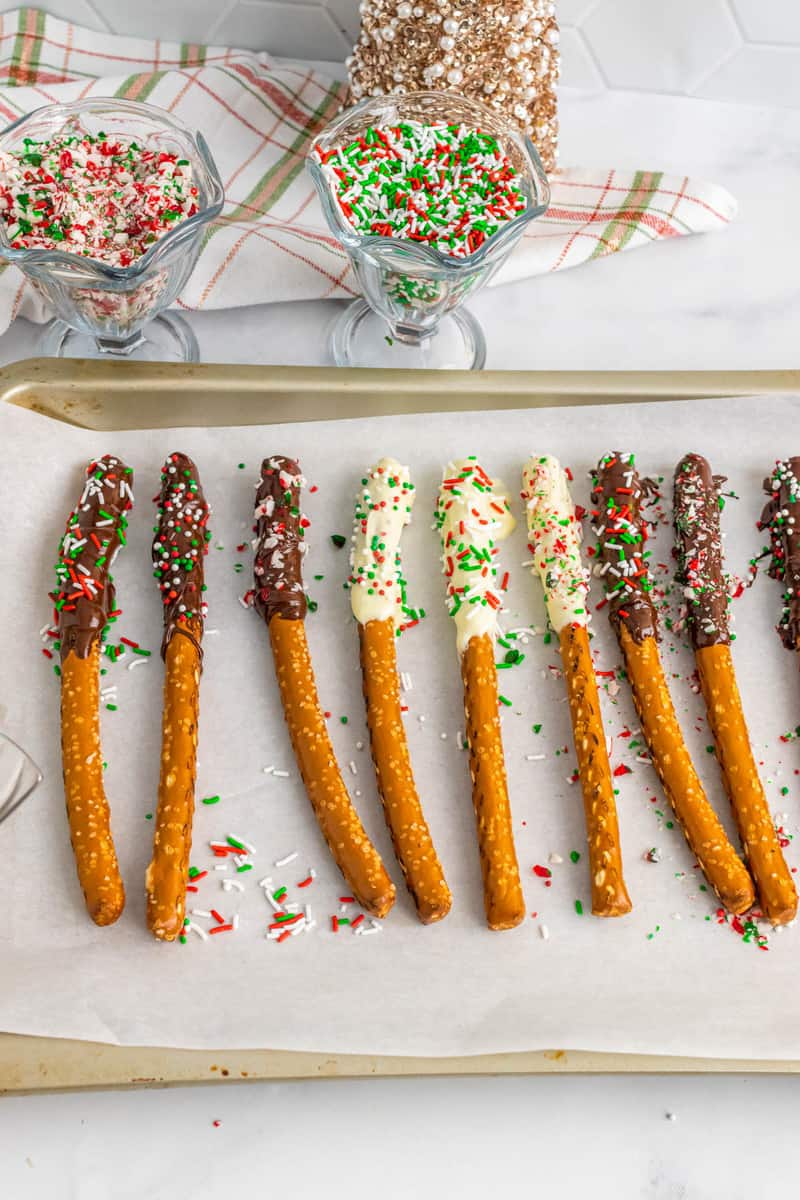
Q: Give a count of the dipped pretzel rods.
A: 9